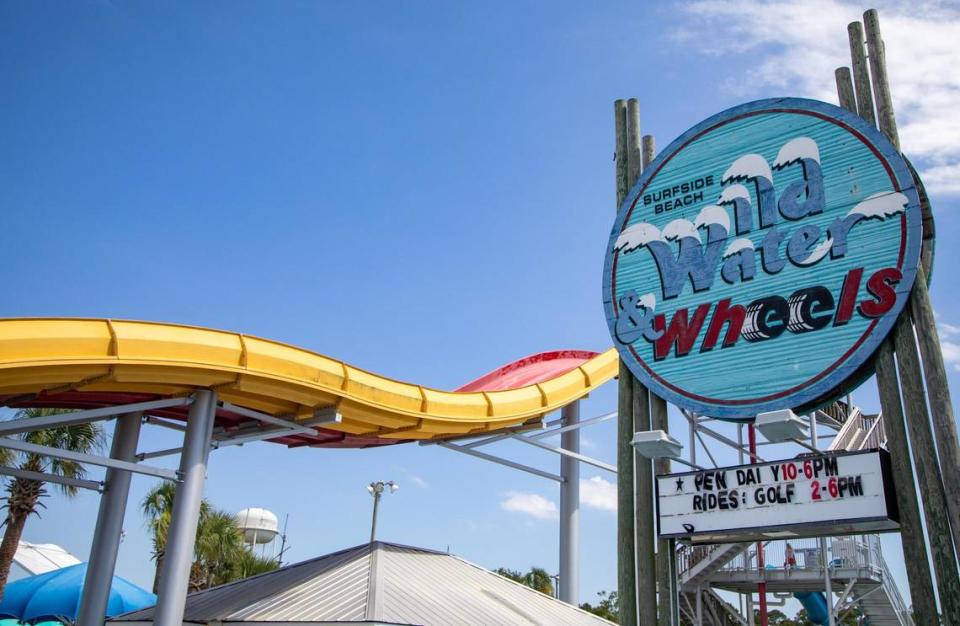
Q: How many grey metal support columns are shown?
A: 3